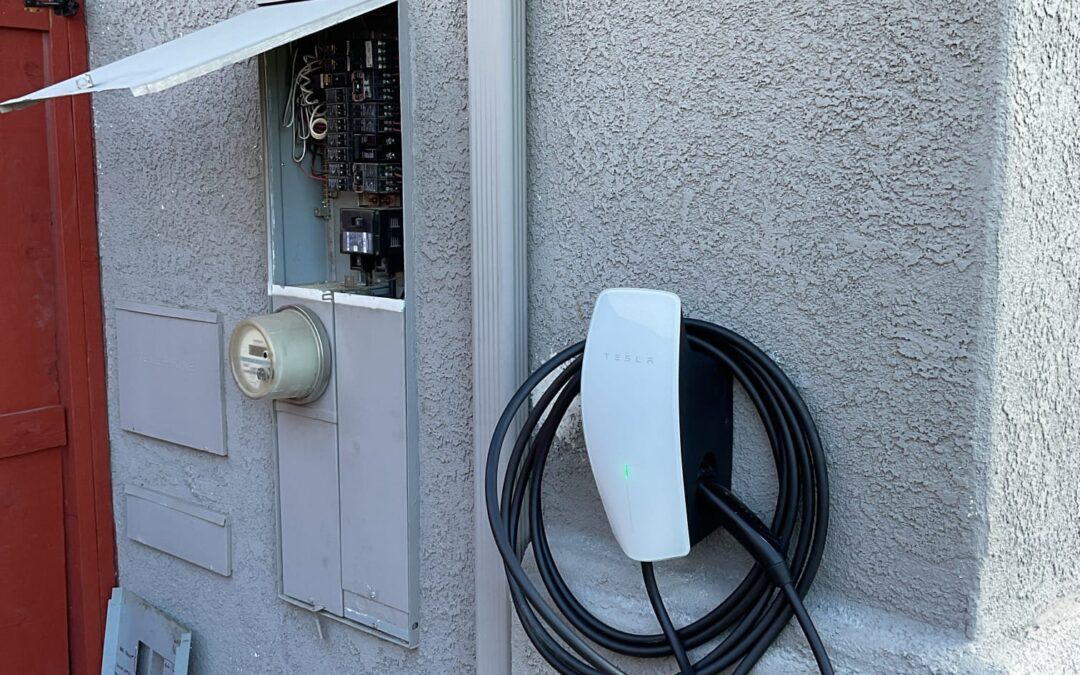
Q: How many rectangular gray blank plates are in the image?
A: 2